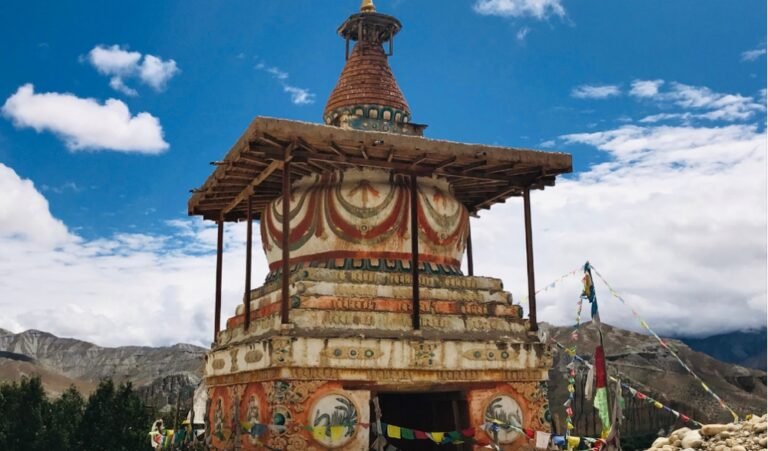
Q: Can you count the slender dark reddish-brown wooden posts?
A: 6